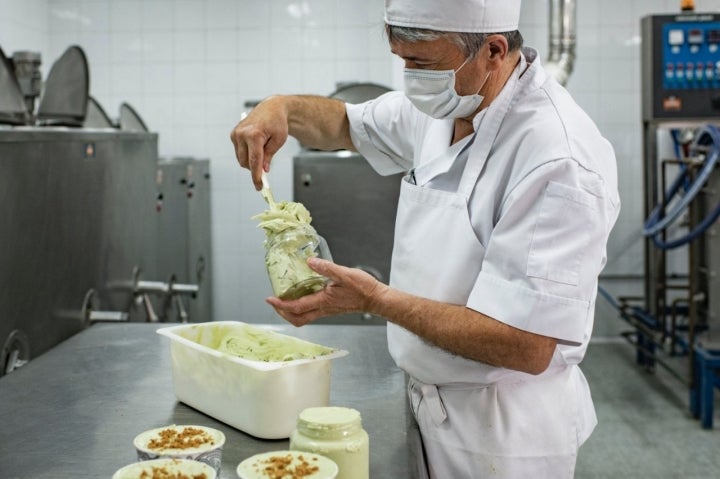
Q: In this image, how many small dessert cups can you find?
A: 3